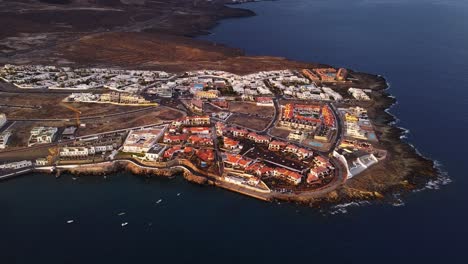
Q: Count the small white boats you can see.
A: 5